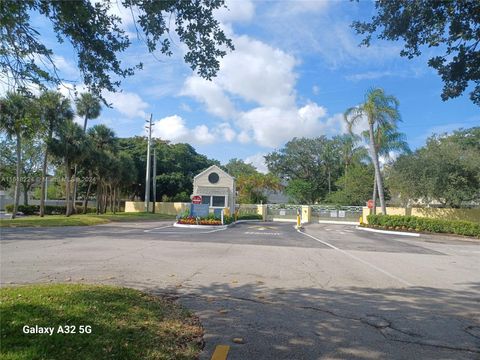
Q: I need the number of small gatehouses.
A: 1